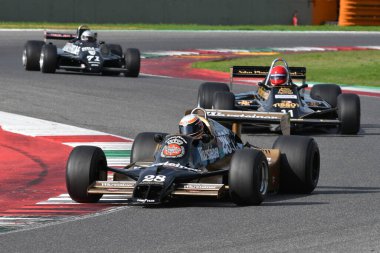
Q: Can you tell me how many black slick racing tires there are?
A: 12